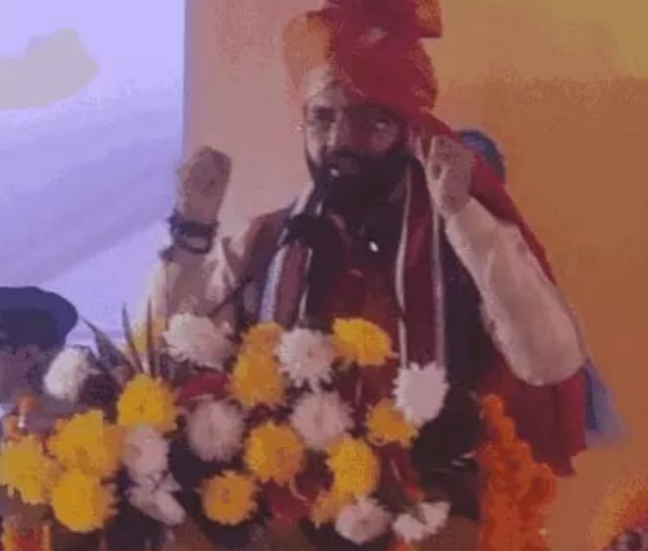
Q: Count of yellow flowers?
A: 12